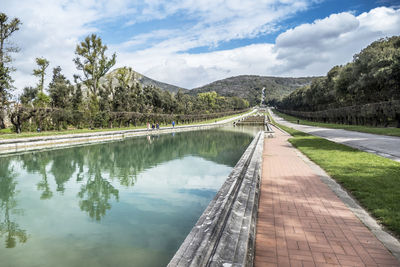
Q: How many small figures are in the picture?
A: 4